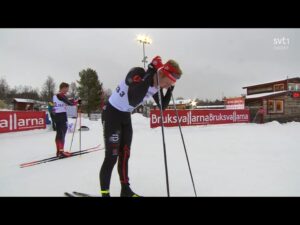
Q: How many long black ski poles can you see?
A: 2